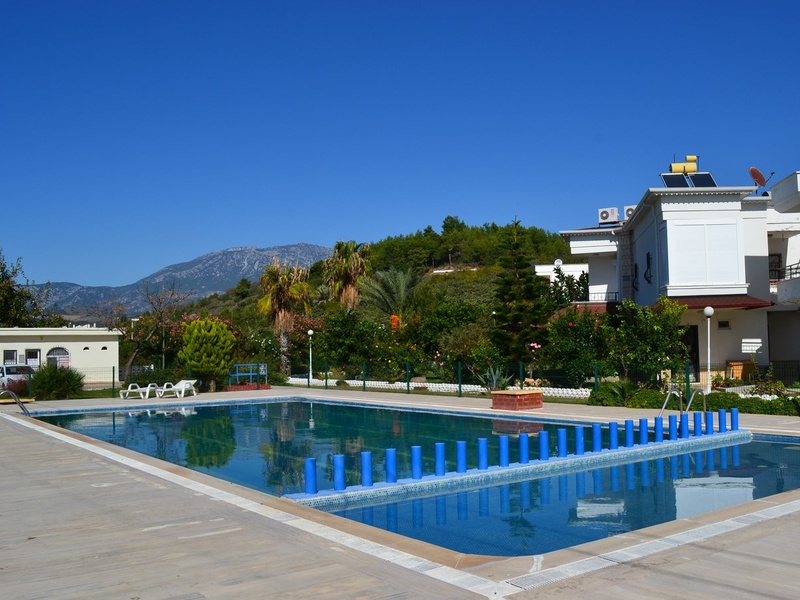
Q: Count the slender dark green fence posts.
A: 12